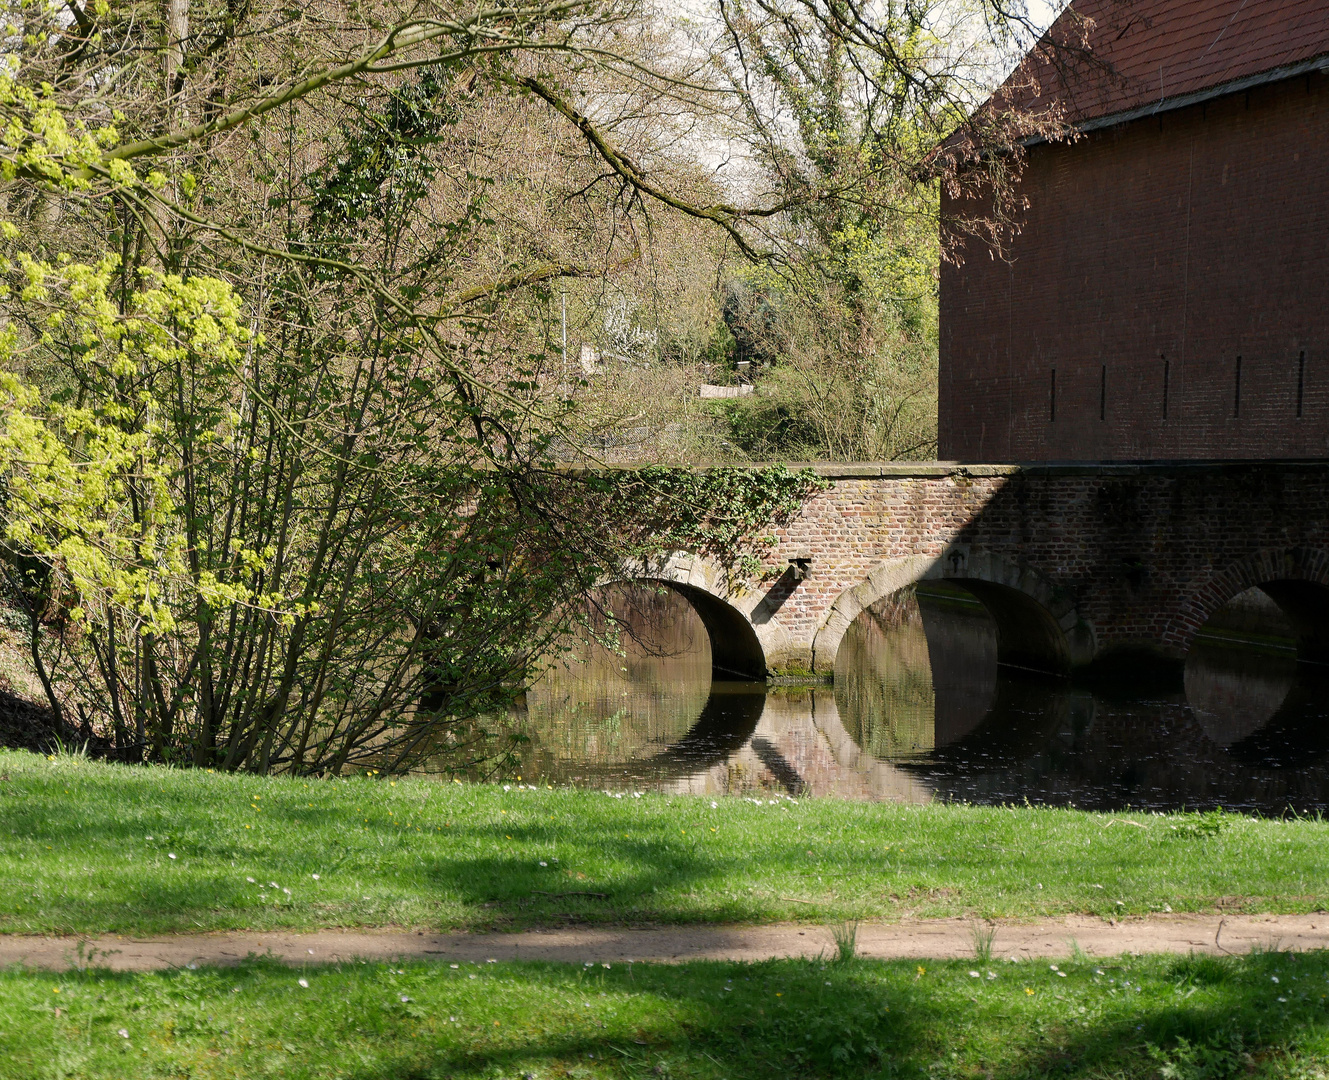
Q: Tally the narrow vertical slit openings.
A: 5